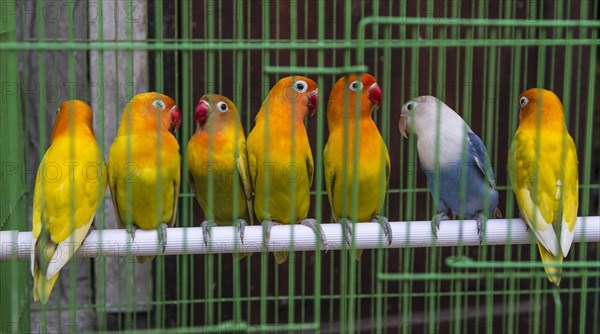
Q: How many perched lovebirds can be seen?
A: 7